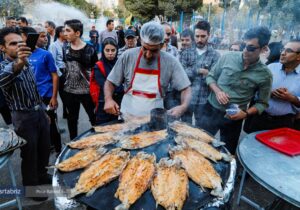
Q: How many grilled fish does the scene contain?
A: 11